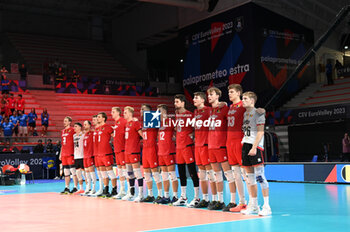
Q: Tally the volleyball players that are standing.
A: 14